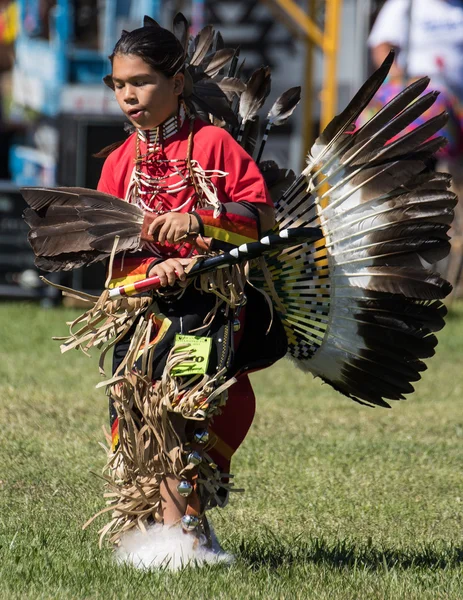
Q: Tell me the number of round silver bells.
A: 4